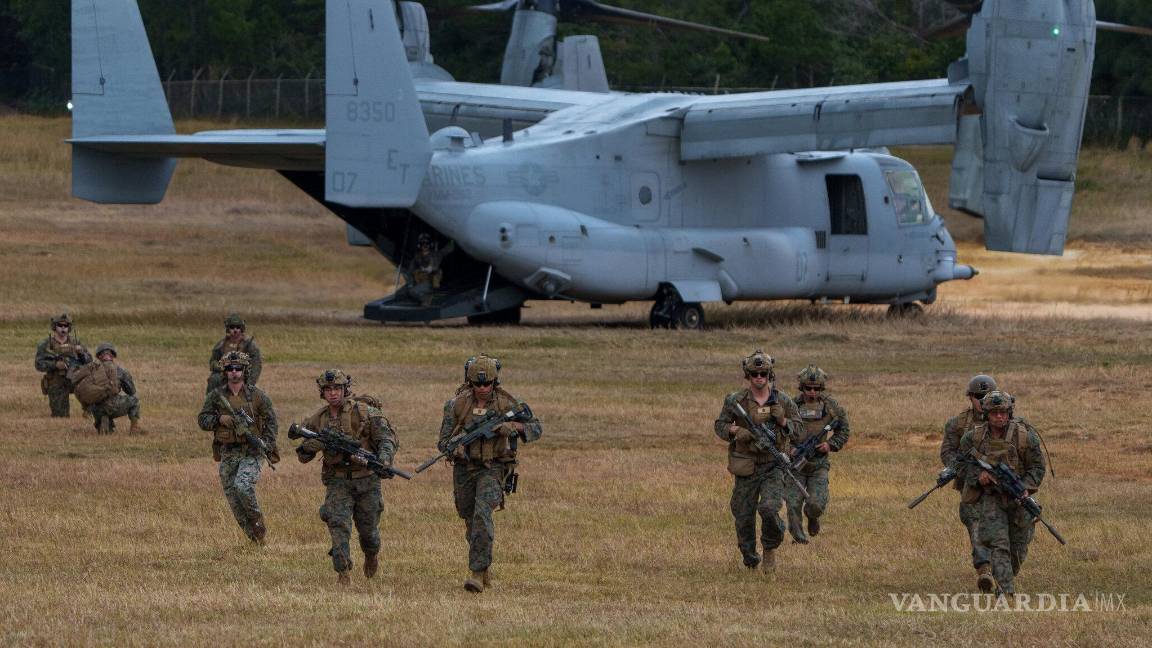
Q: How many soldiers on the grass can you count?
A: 10